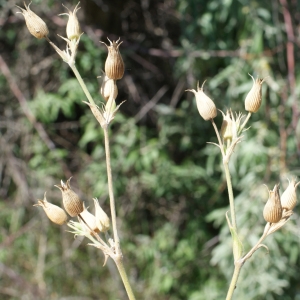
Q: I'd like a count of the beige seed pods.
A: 13